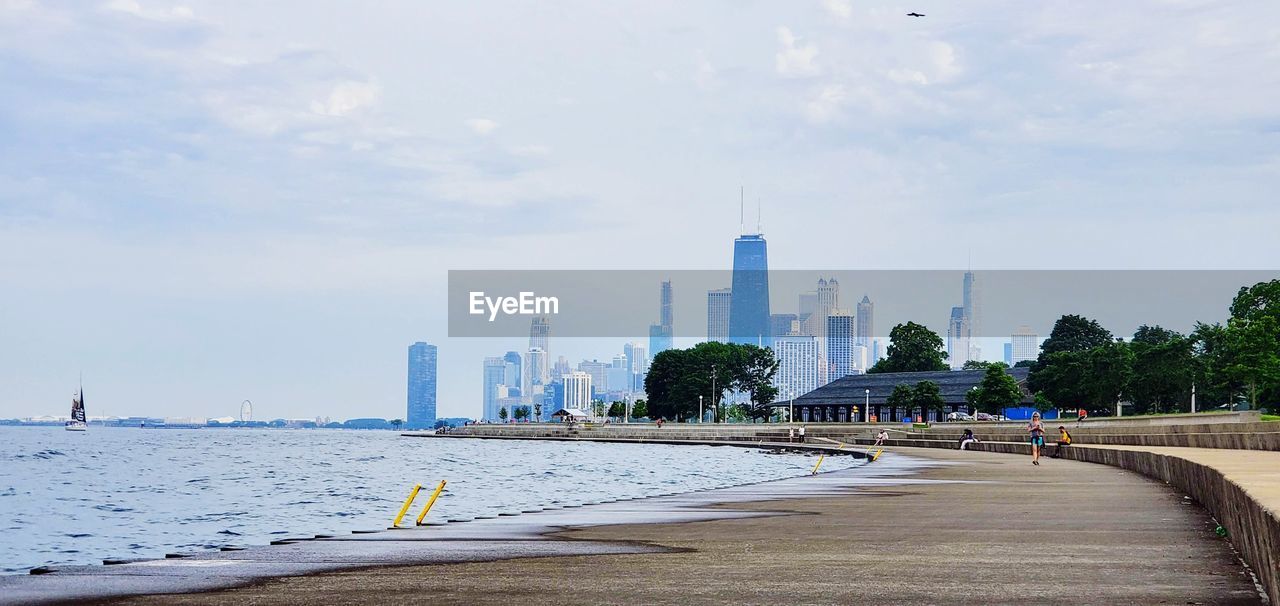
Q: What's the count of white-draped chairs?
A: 0